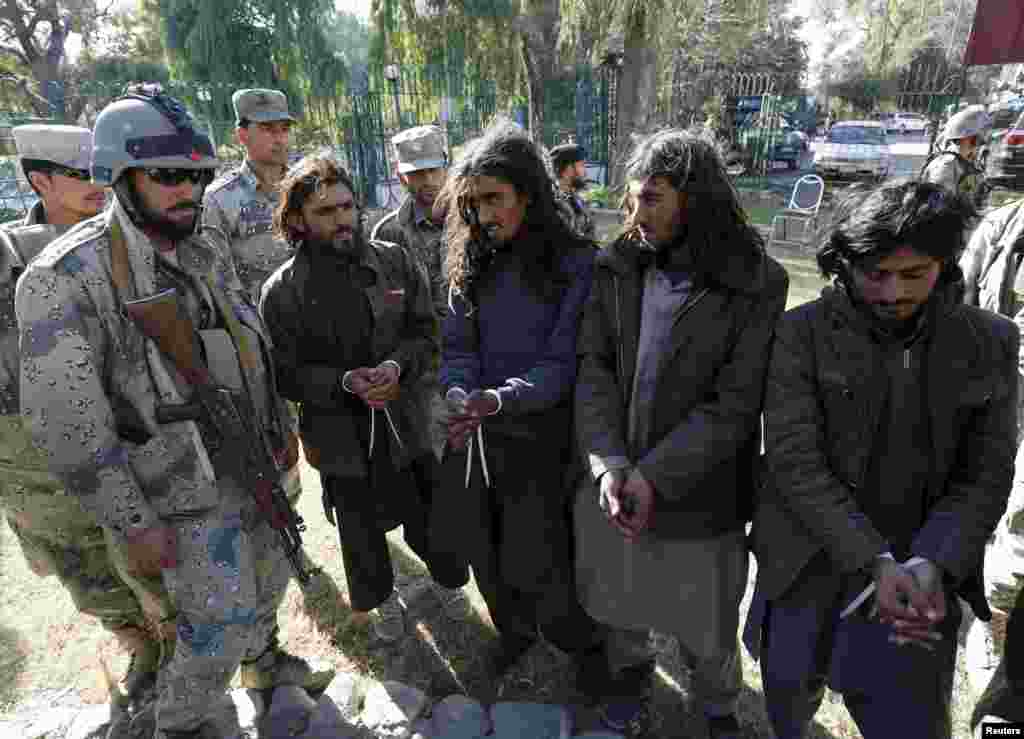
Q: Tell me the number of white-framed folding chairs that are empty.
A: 1